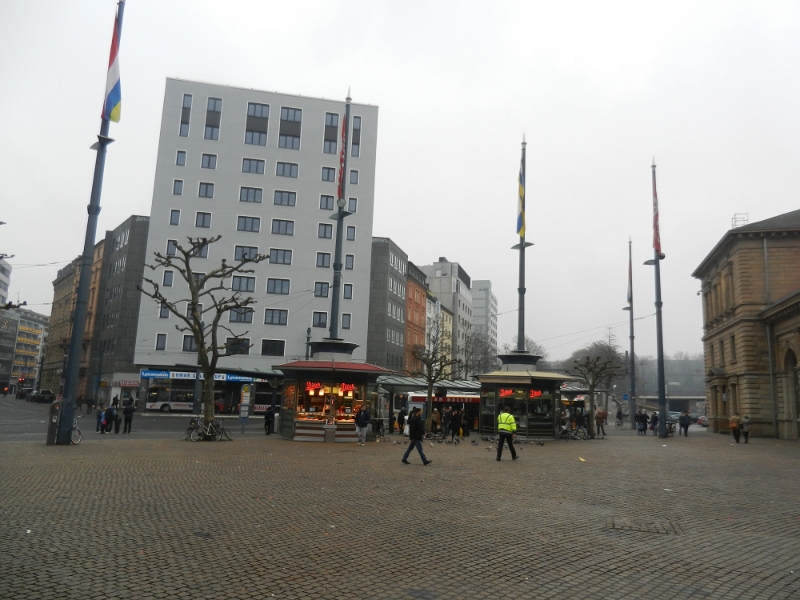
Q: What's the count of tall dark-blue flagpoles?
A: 5